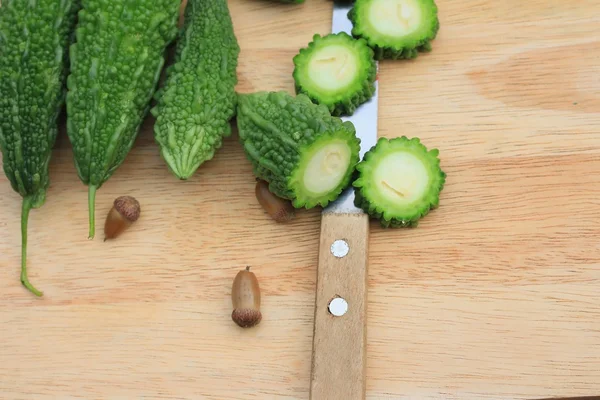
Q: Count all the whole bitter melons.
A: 3